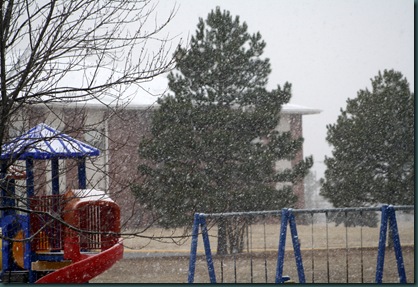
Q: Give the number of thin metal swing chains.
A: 8